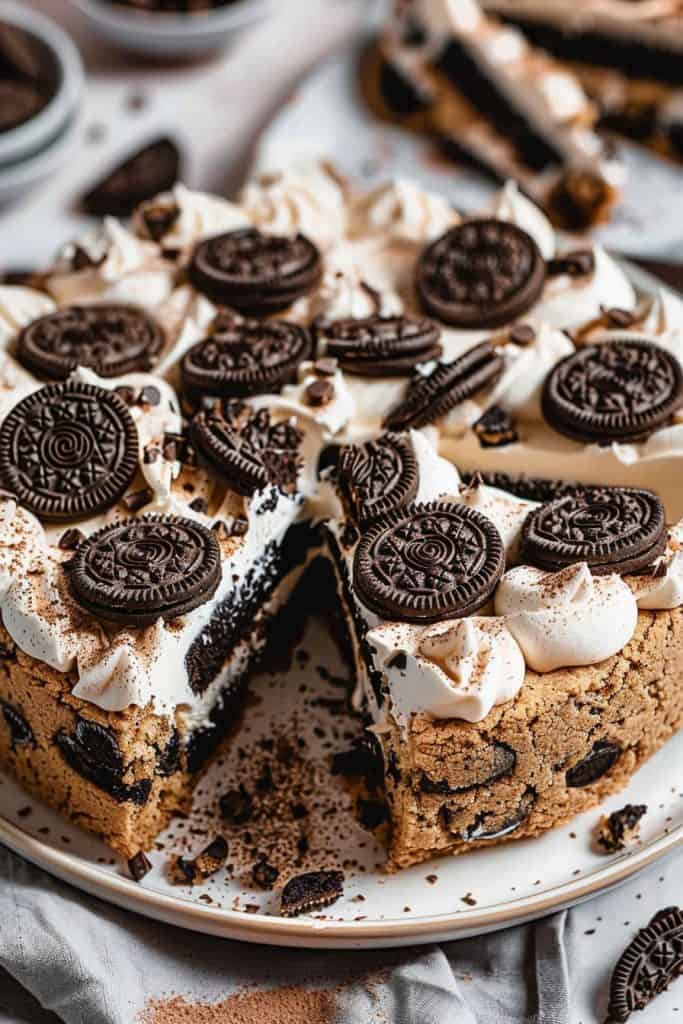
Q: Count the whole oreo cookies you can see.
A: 11